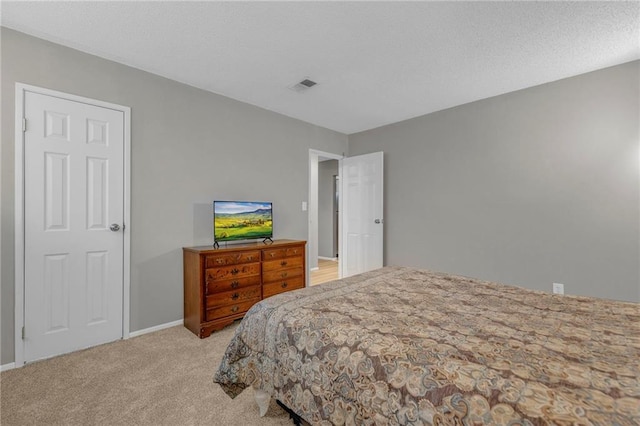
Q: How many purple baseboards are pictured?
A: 0